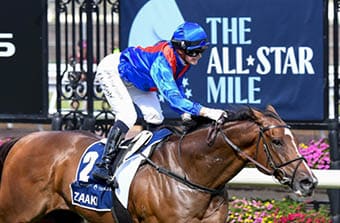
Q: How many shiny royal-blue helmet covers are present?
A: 1